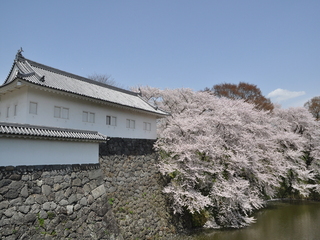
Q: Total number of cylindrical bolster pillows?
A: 0